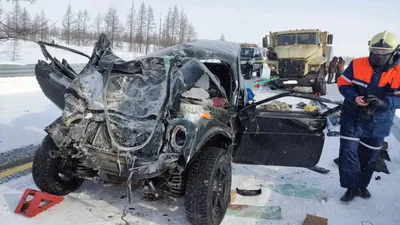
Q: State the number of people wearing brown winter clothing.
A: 2